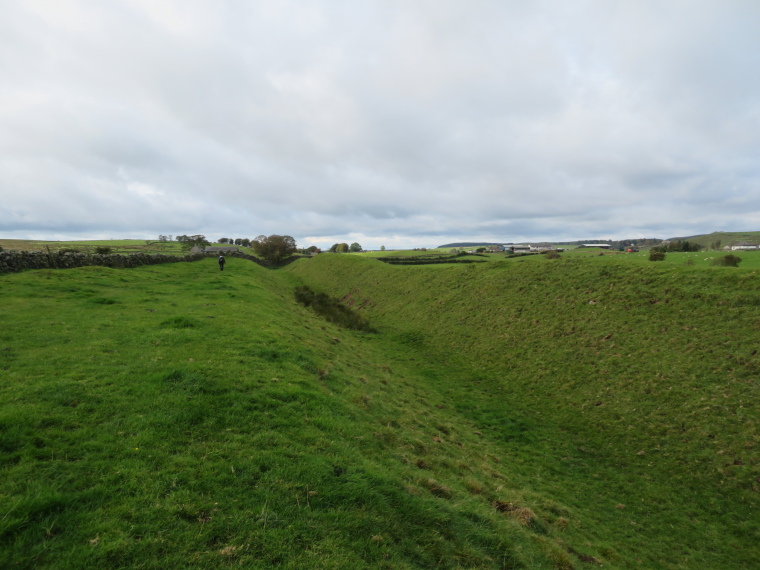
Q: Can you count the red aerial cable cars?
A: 0